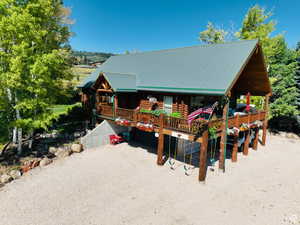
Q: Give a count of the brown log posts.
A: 7